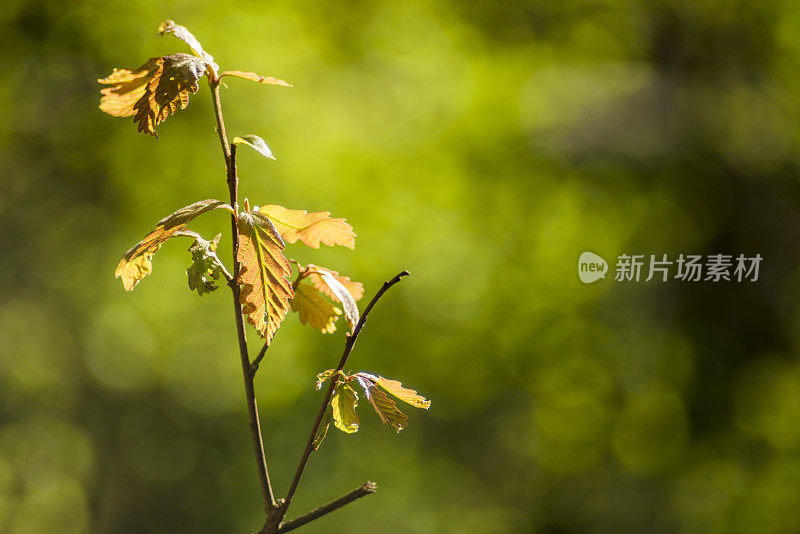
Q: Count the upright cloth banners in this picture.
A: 0